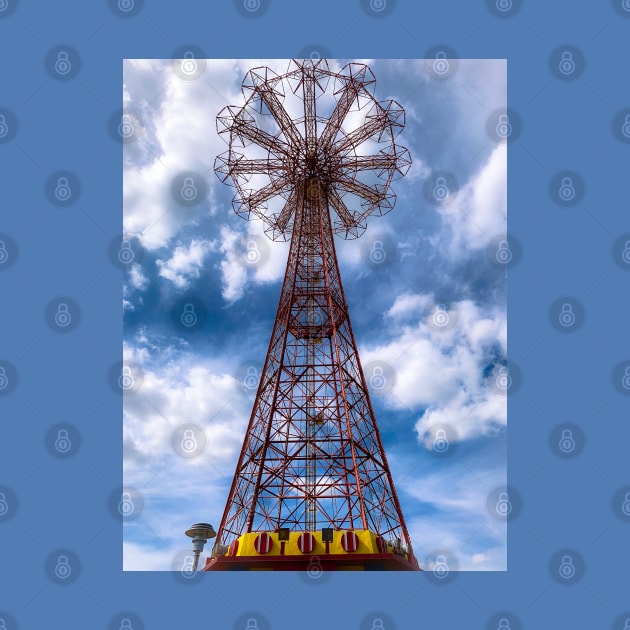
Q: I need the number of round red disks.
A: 5